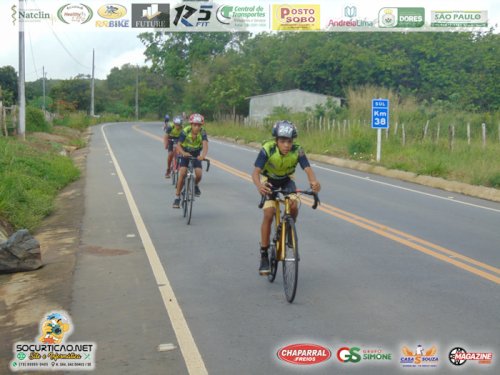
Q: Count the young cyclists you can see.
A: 4